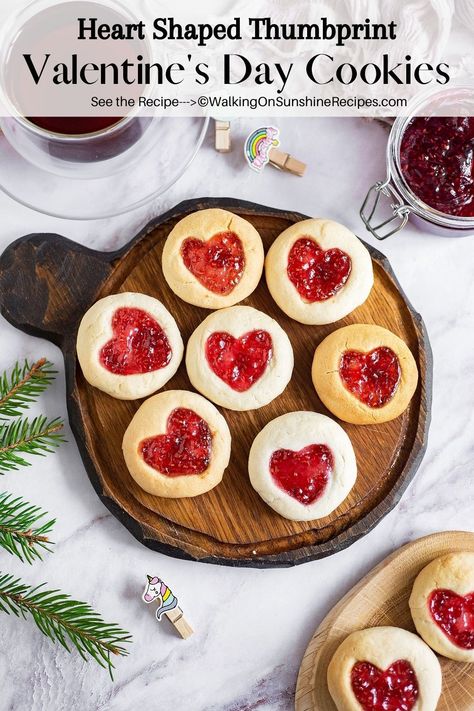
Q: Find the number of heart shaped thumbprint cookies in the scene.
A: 9